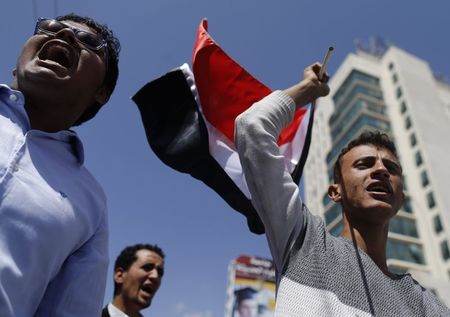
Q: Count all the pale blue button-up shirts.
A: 1